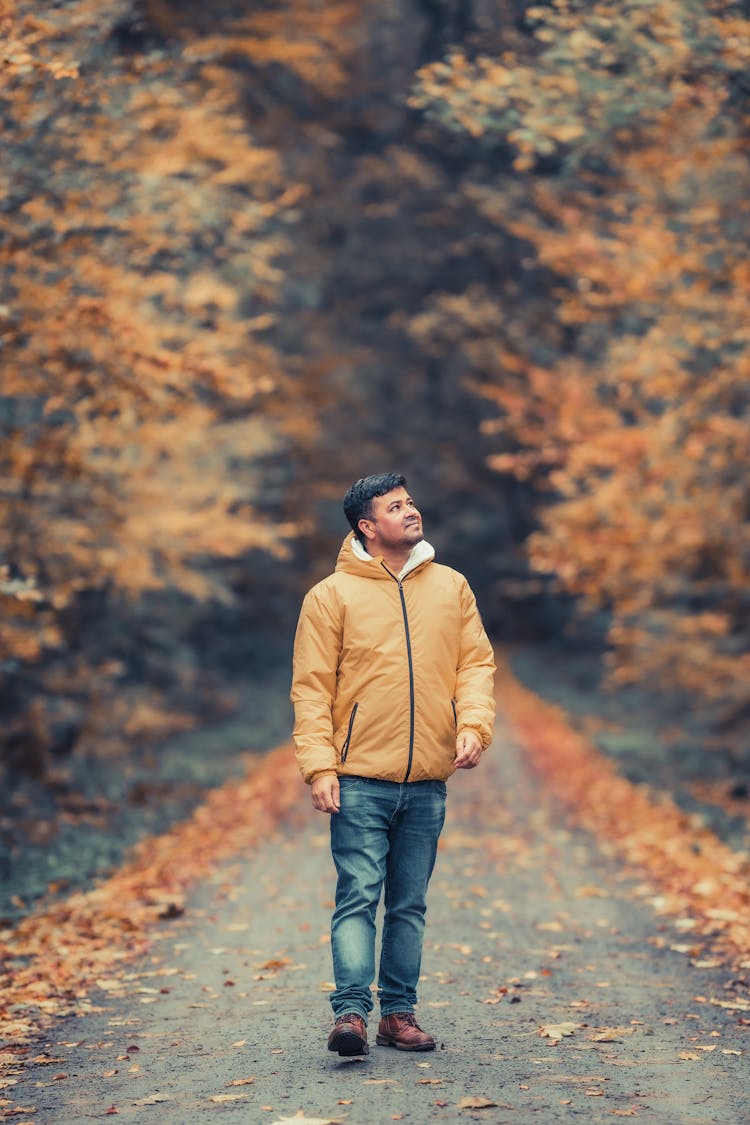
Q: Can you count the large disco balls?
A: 0